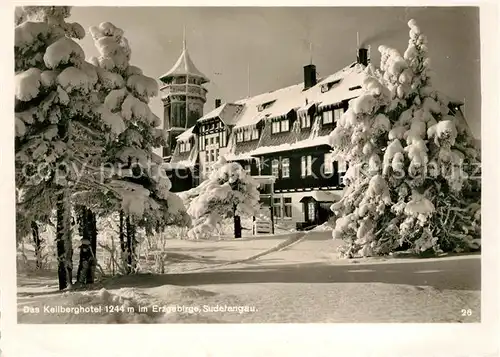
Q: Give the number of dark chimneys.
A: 3